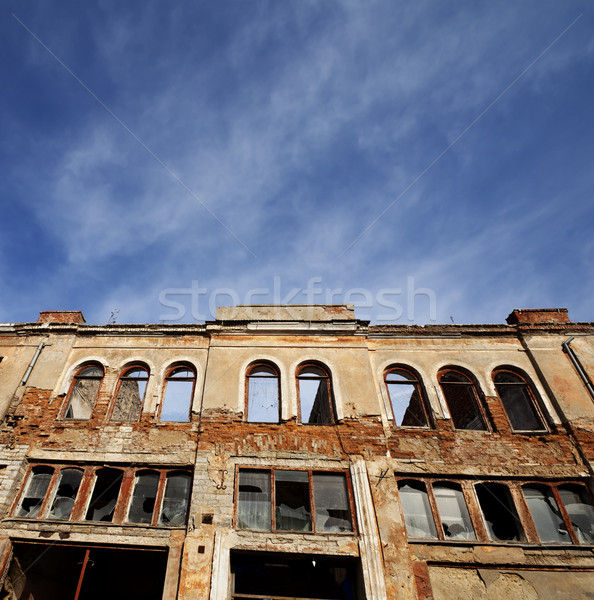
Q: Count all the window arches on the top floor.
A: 8